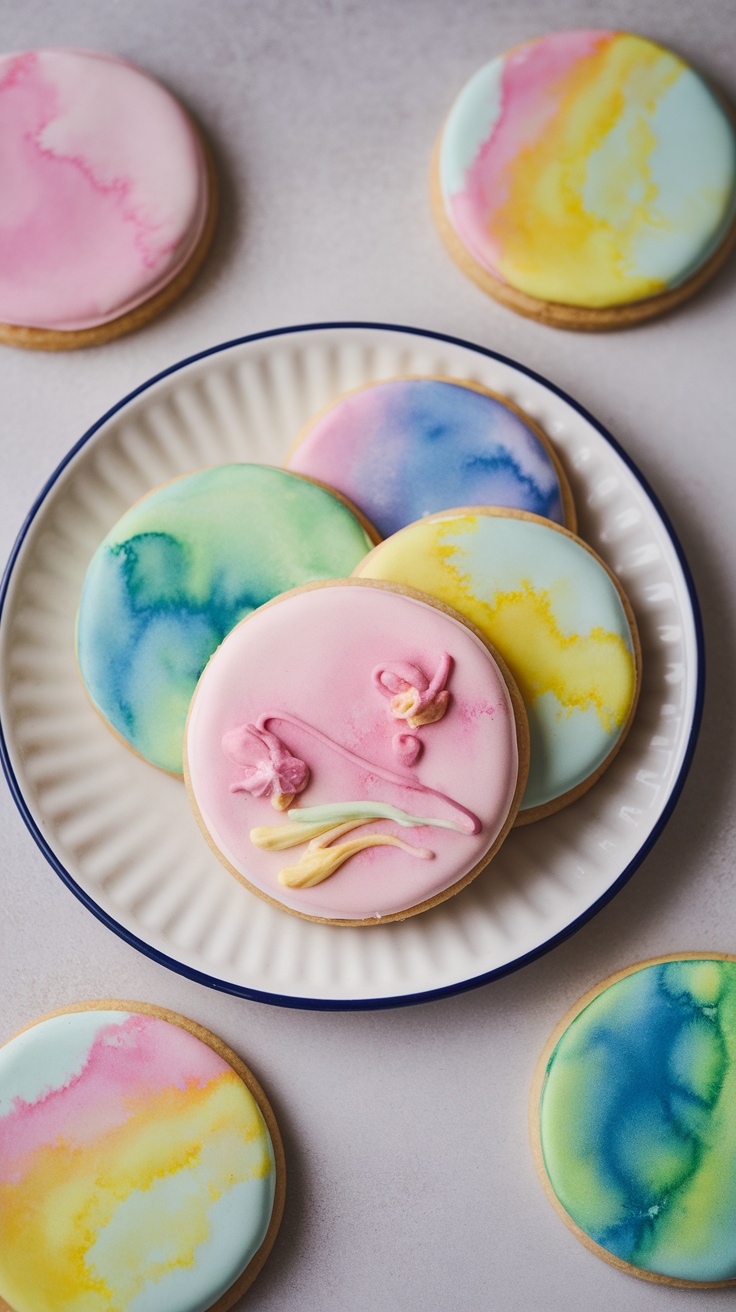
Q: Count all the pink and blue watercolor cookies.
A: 1